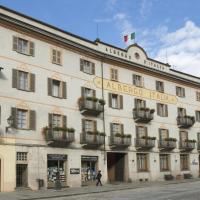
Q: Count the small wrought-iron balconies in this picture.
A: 9